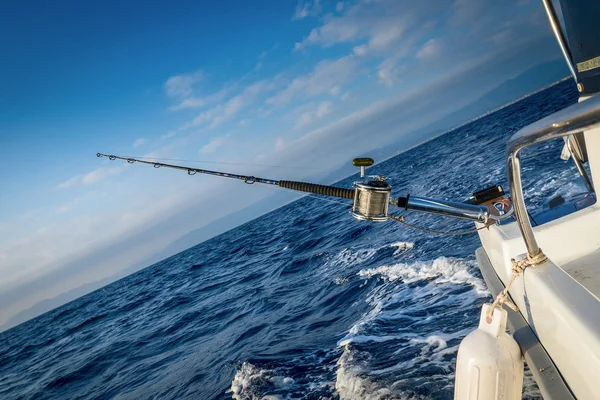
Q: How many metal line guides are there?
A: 6